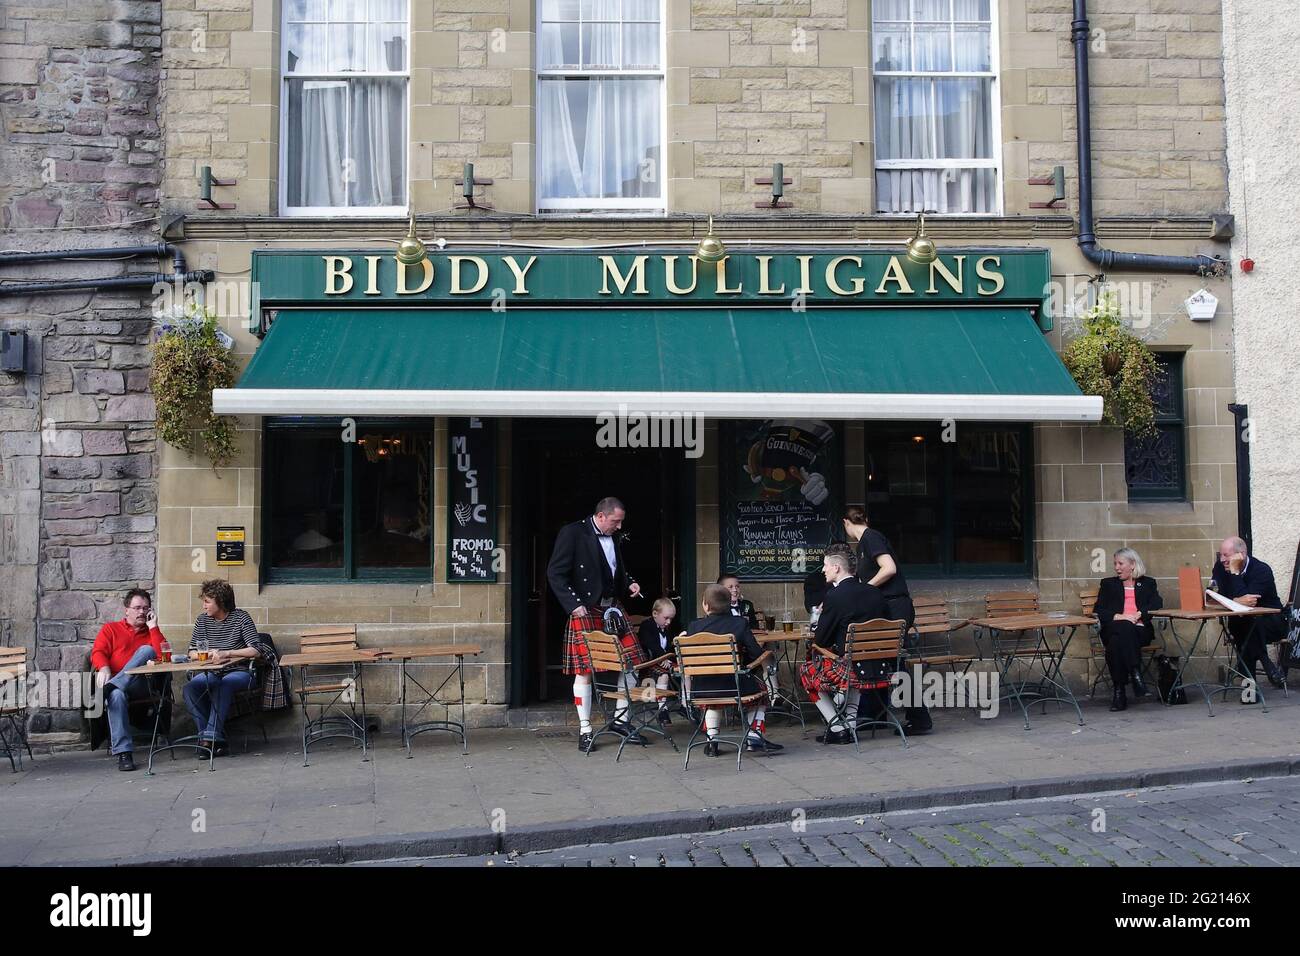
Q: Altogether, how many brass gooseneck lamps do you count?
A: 3